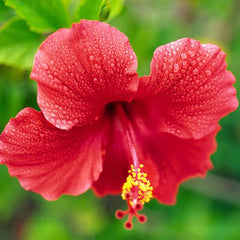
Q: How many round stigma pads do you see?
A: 5